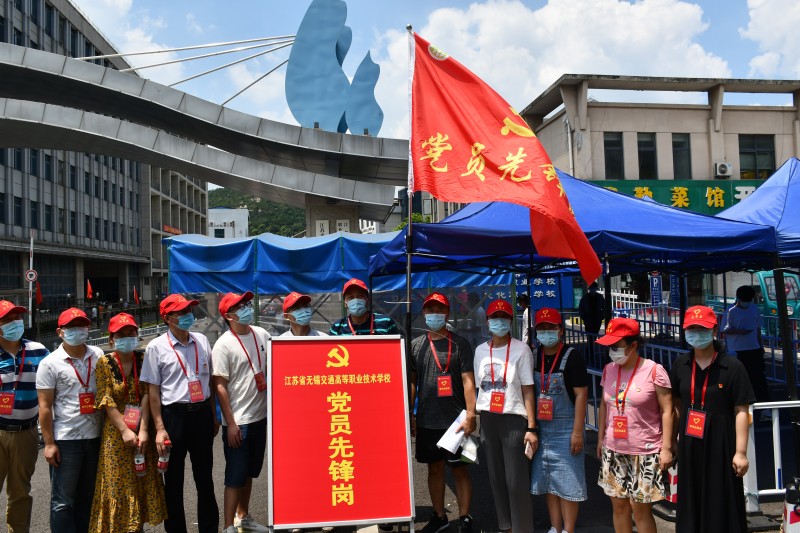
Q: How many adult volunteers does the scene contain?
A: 12